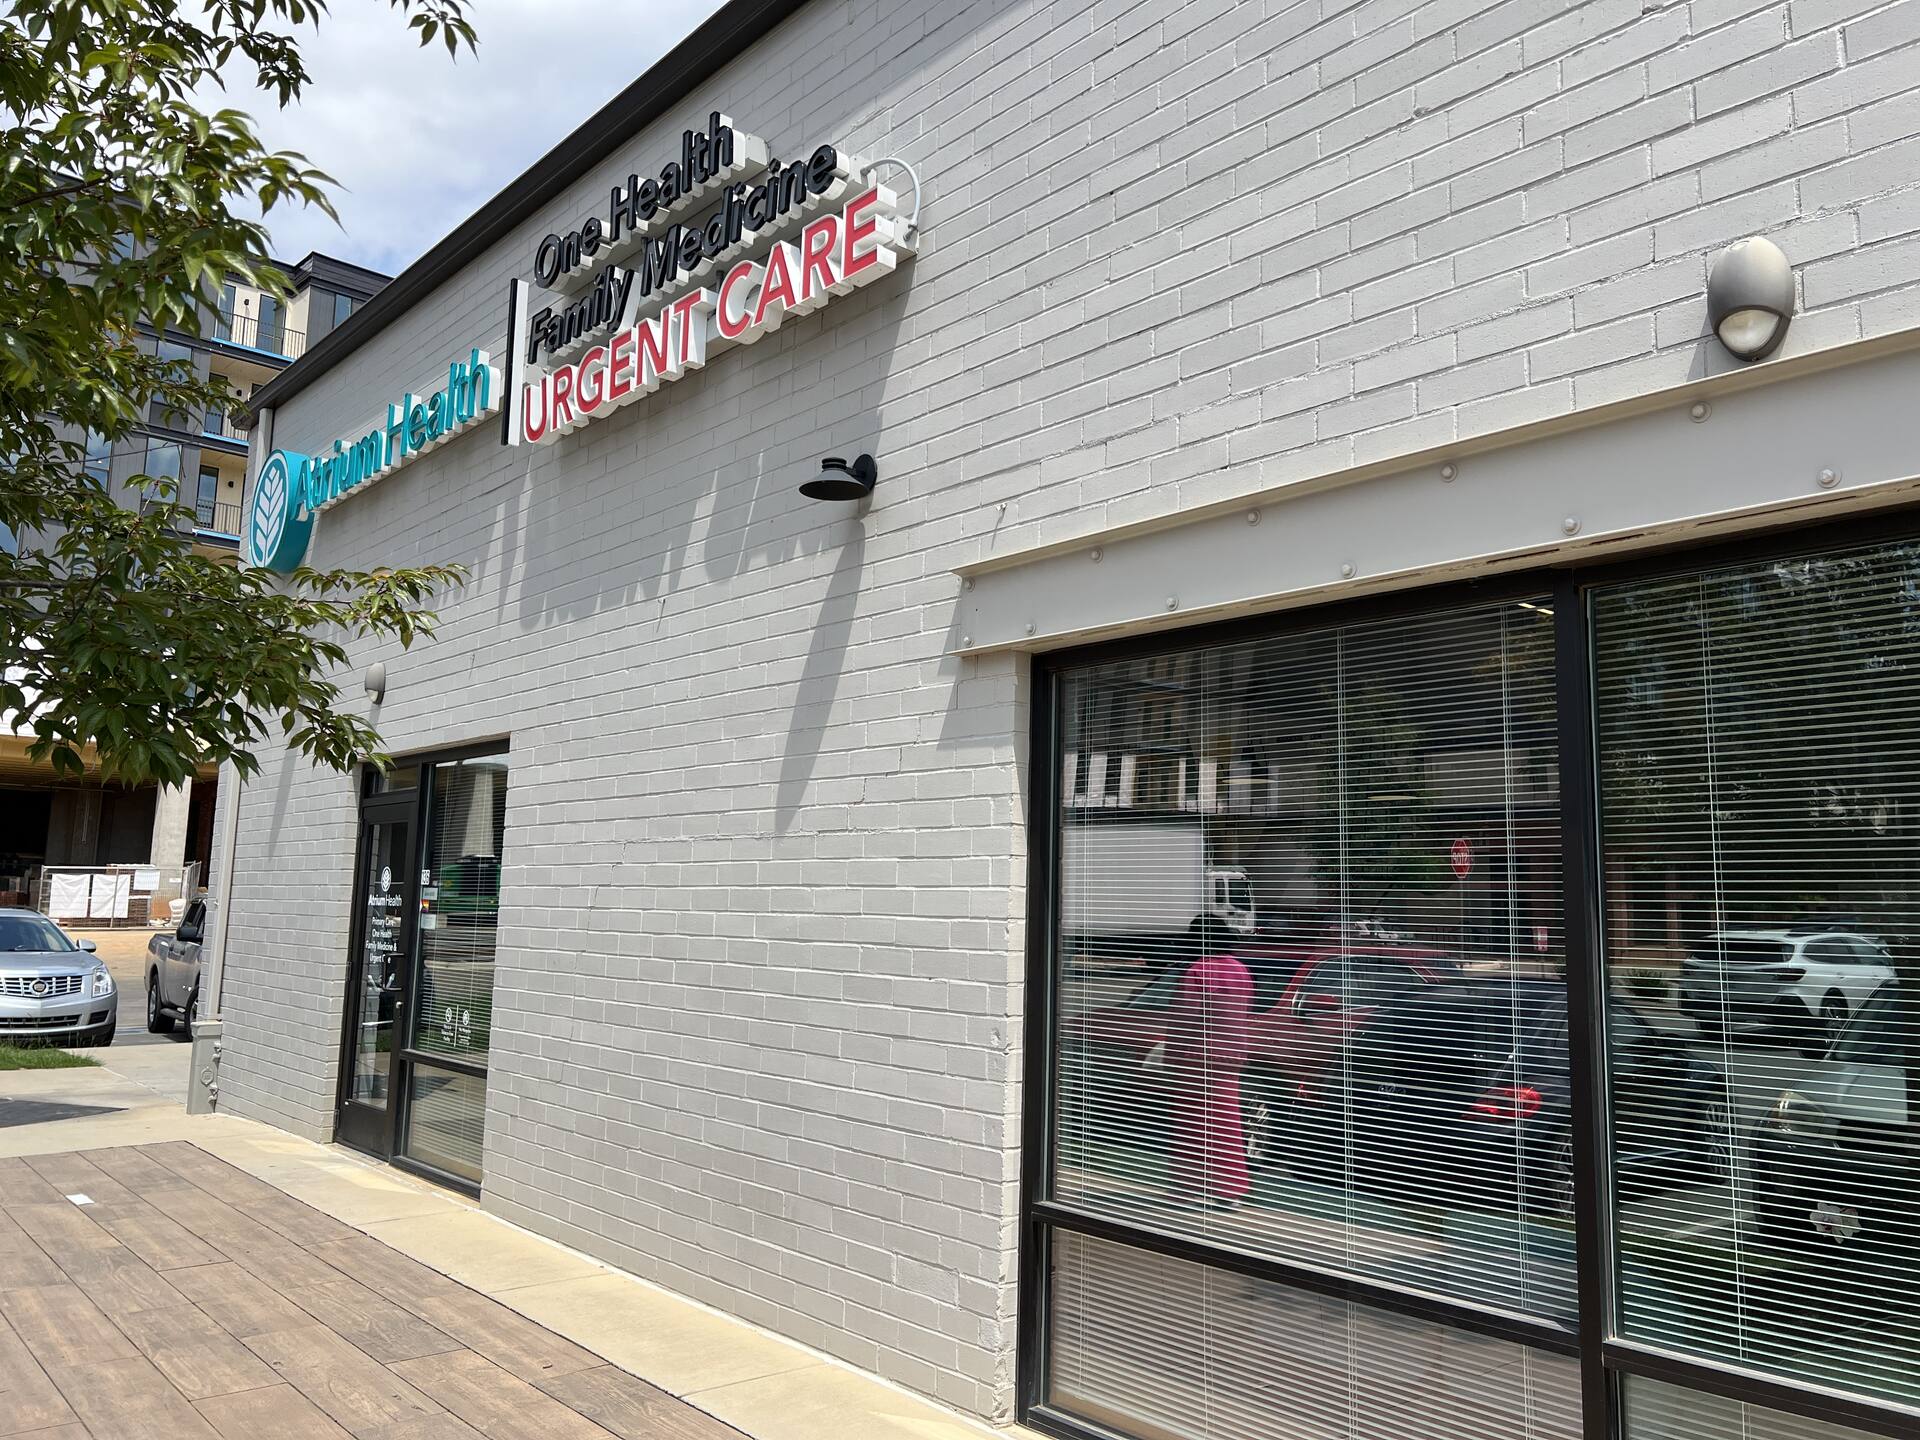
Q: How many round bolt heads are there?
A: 11